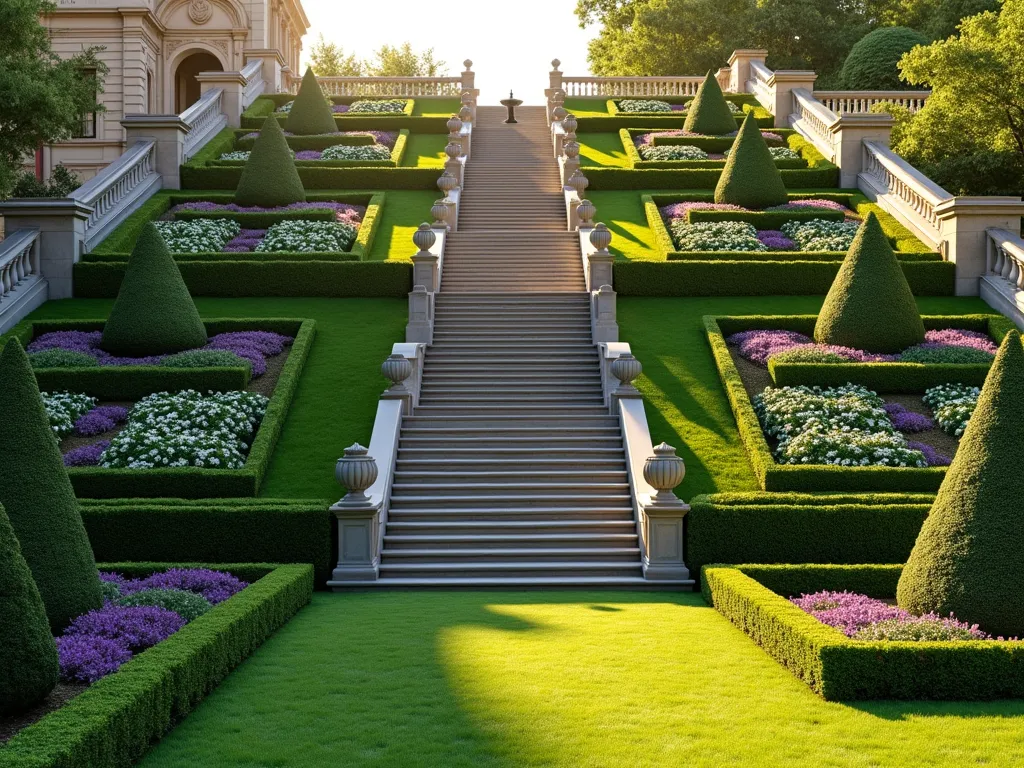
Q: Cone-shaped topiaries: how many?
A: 9